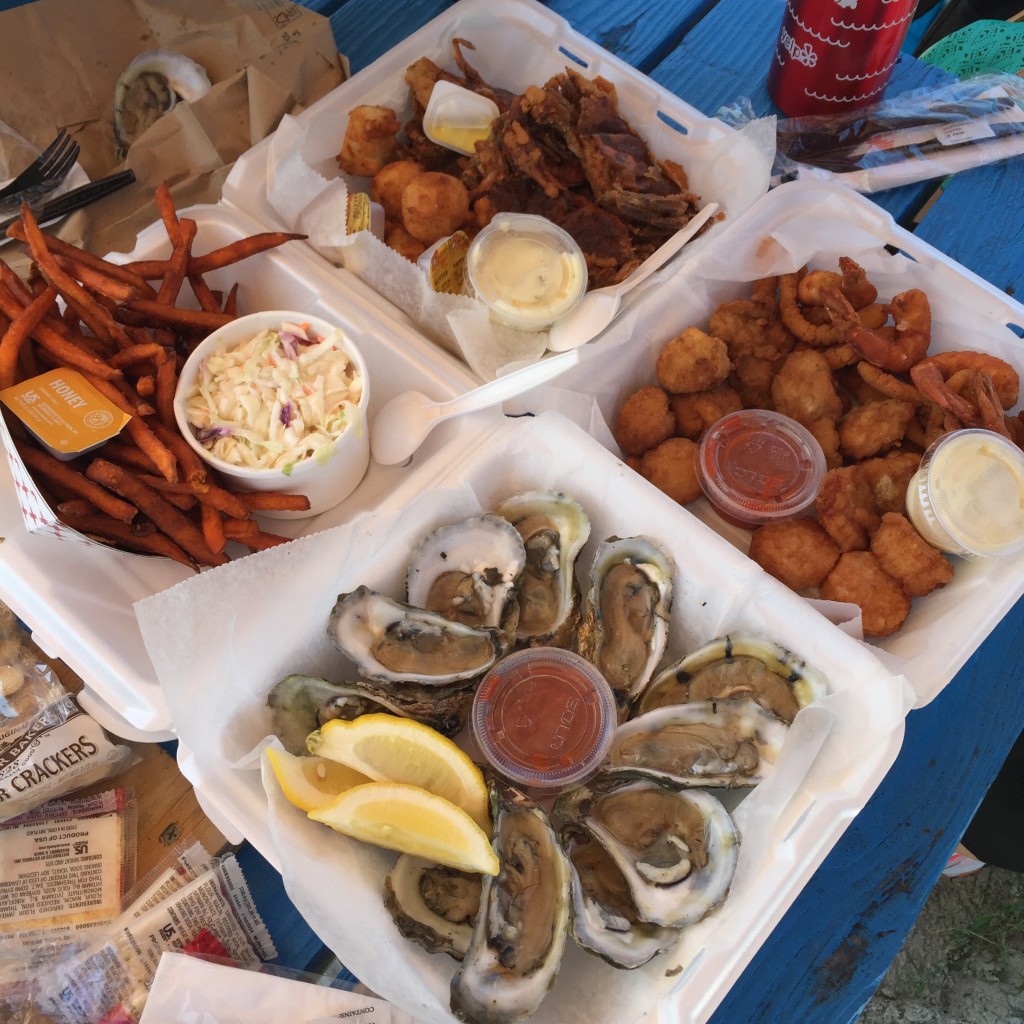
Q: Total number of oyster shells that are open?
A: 12